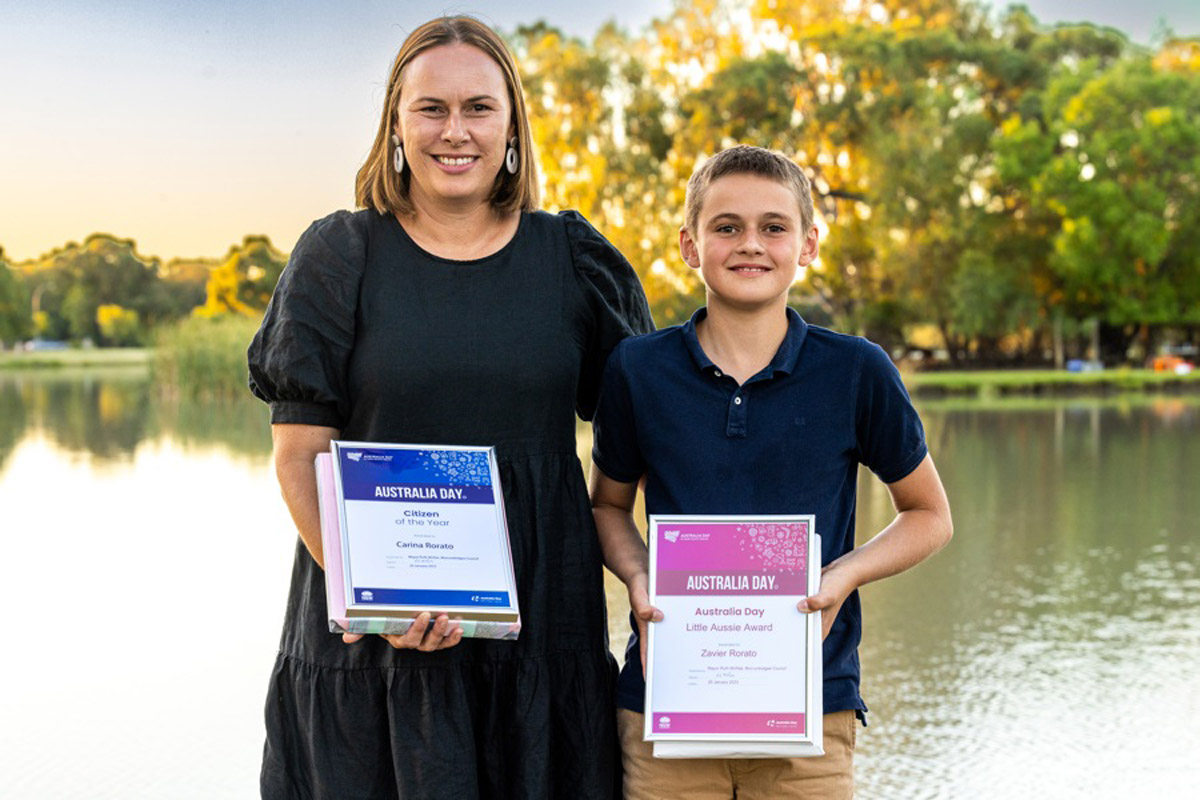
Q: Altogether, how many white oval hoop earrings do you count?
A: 2